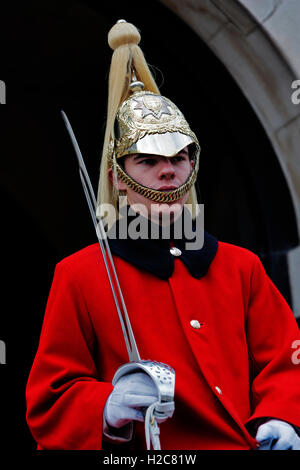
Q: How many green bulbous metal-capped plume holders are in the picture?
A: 0